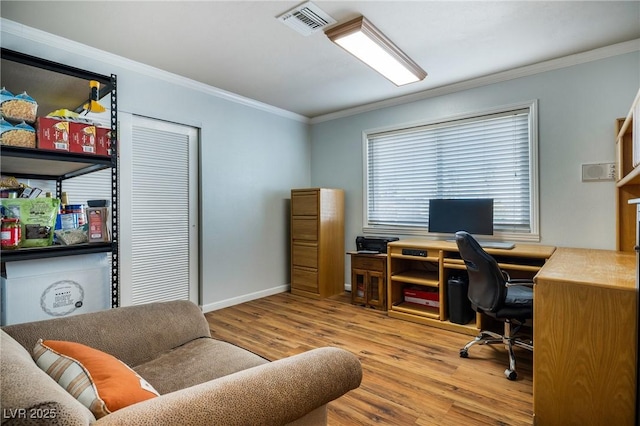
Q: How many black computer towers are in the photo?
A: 1